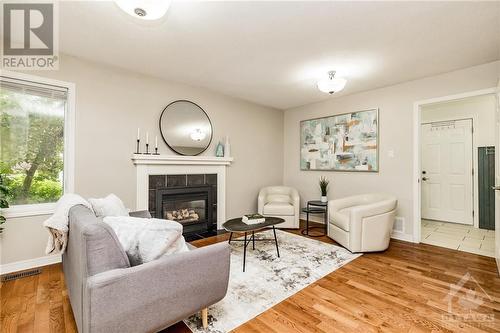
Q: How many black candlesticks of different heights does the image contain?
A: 3